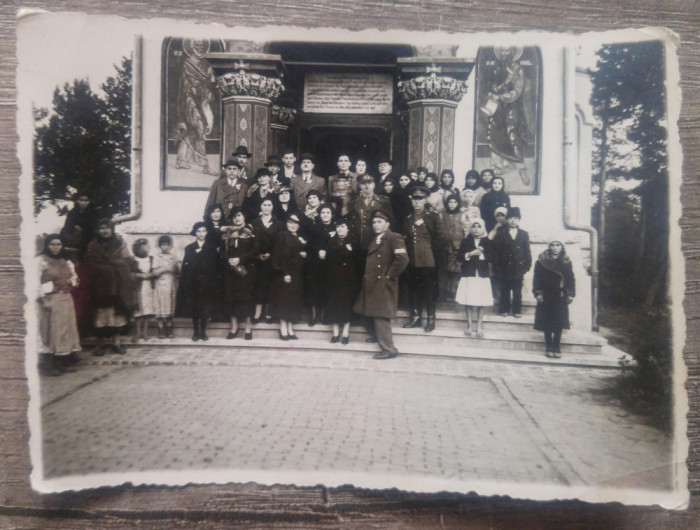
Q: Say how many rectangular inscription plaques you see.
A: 1